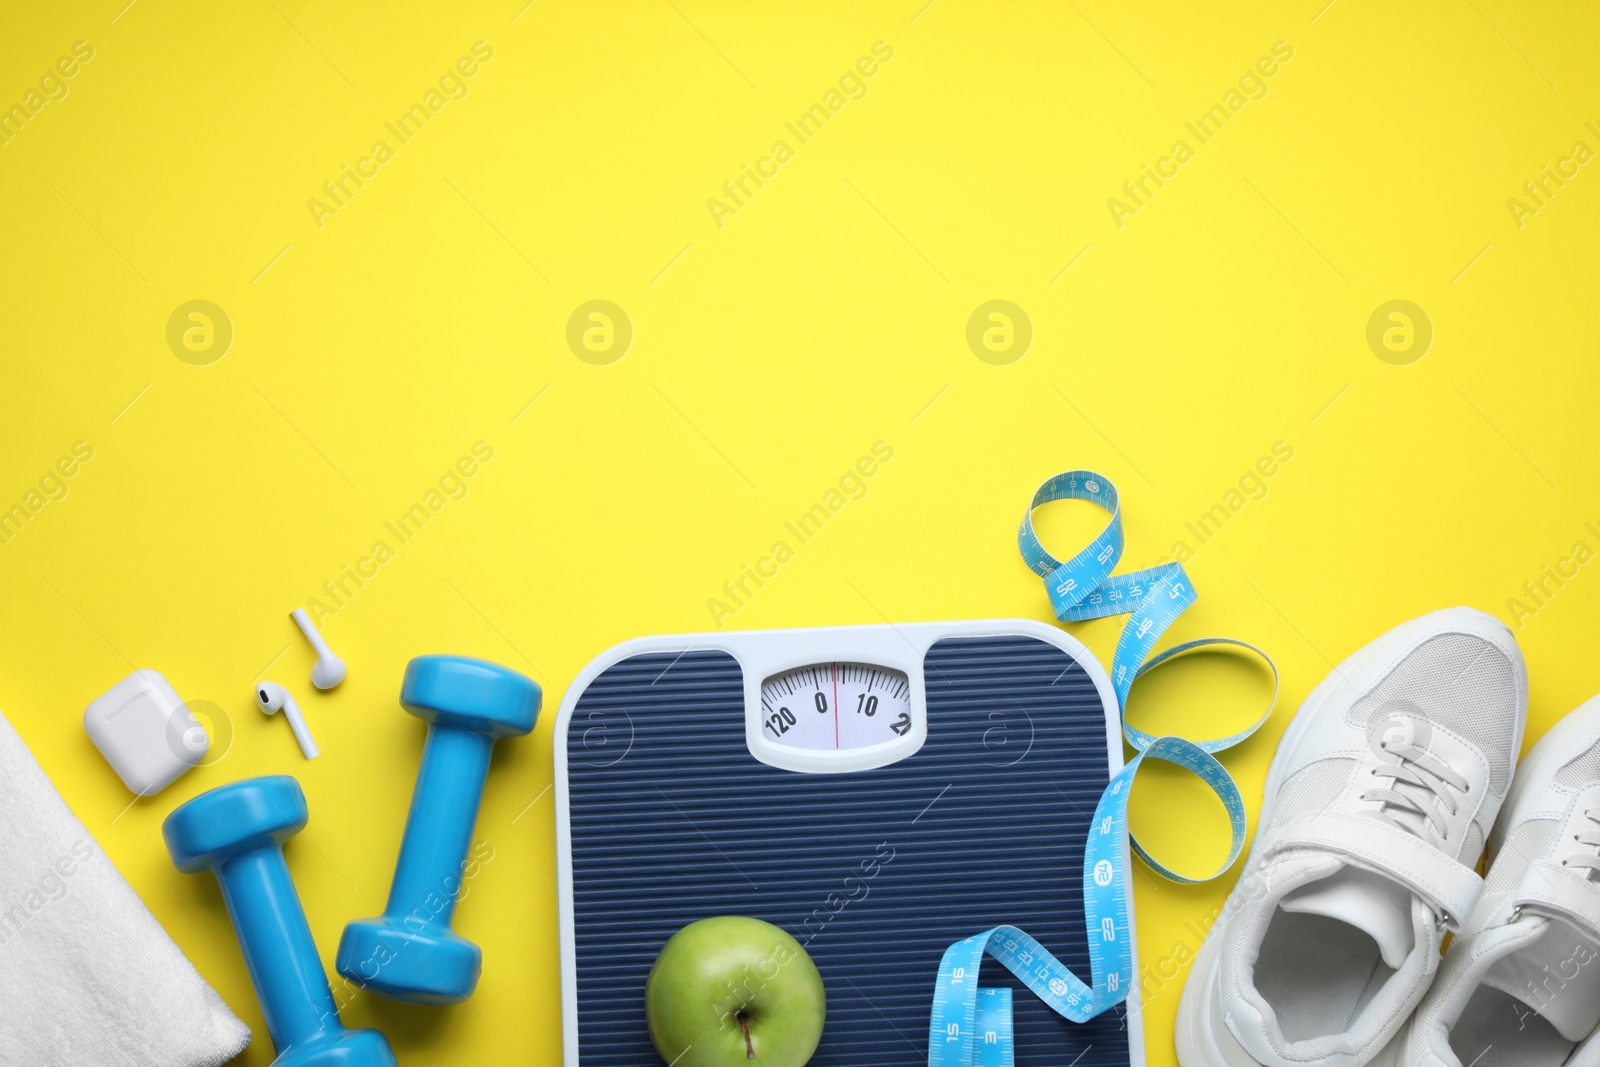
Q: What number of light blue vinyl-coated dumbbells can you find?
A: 2